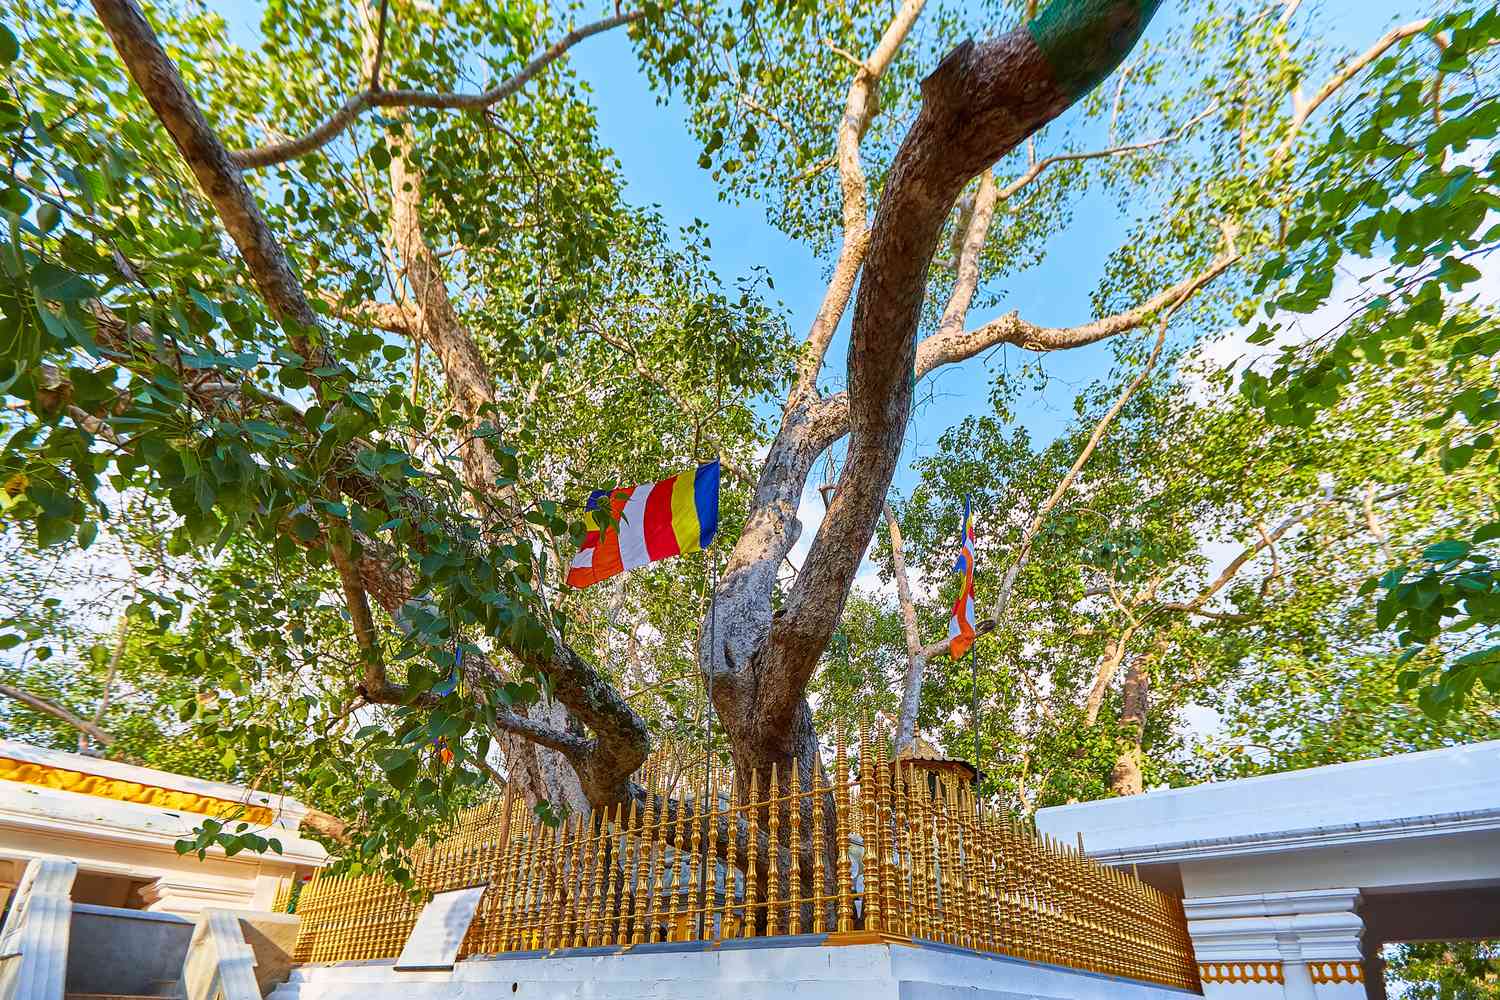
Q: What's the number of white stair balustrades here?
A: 2